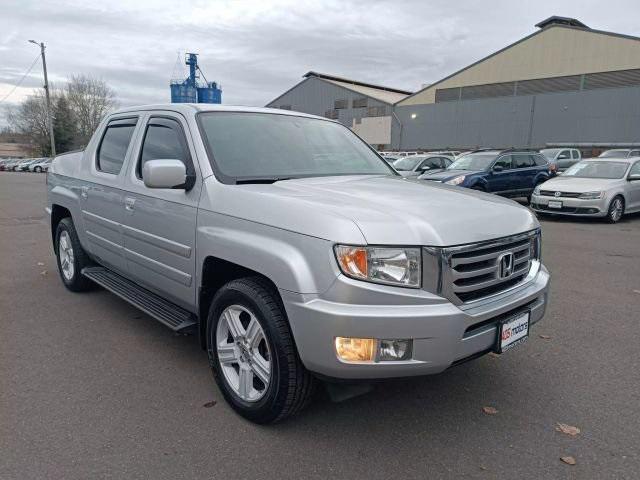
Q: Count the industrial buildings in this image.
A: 2